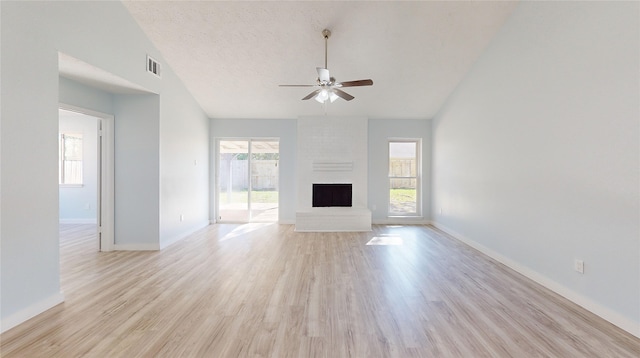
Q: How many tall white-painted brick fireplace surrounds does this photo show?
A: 1